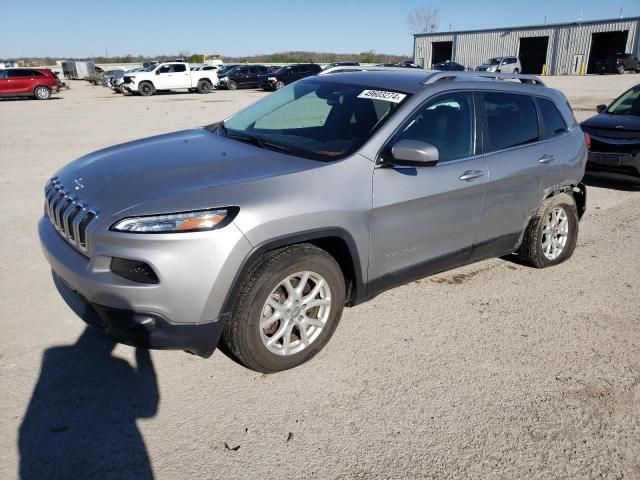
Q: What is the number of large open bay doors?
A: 3